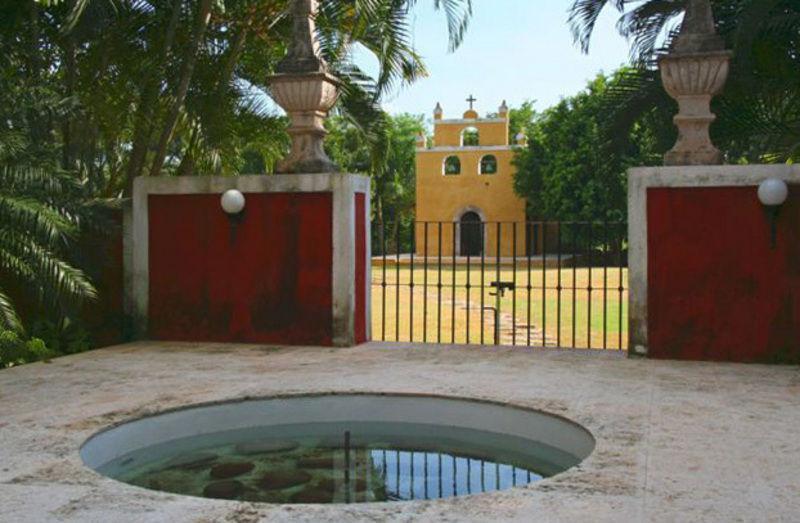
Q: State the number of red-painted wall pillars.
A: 2